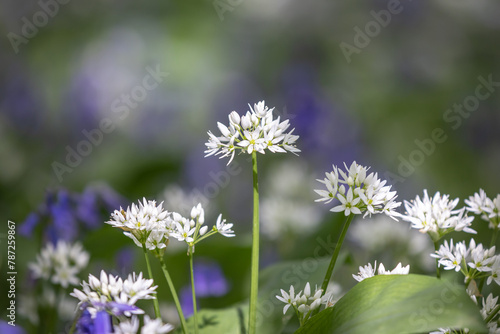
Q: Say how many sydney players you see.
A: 0